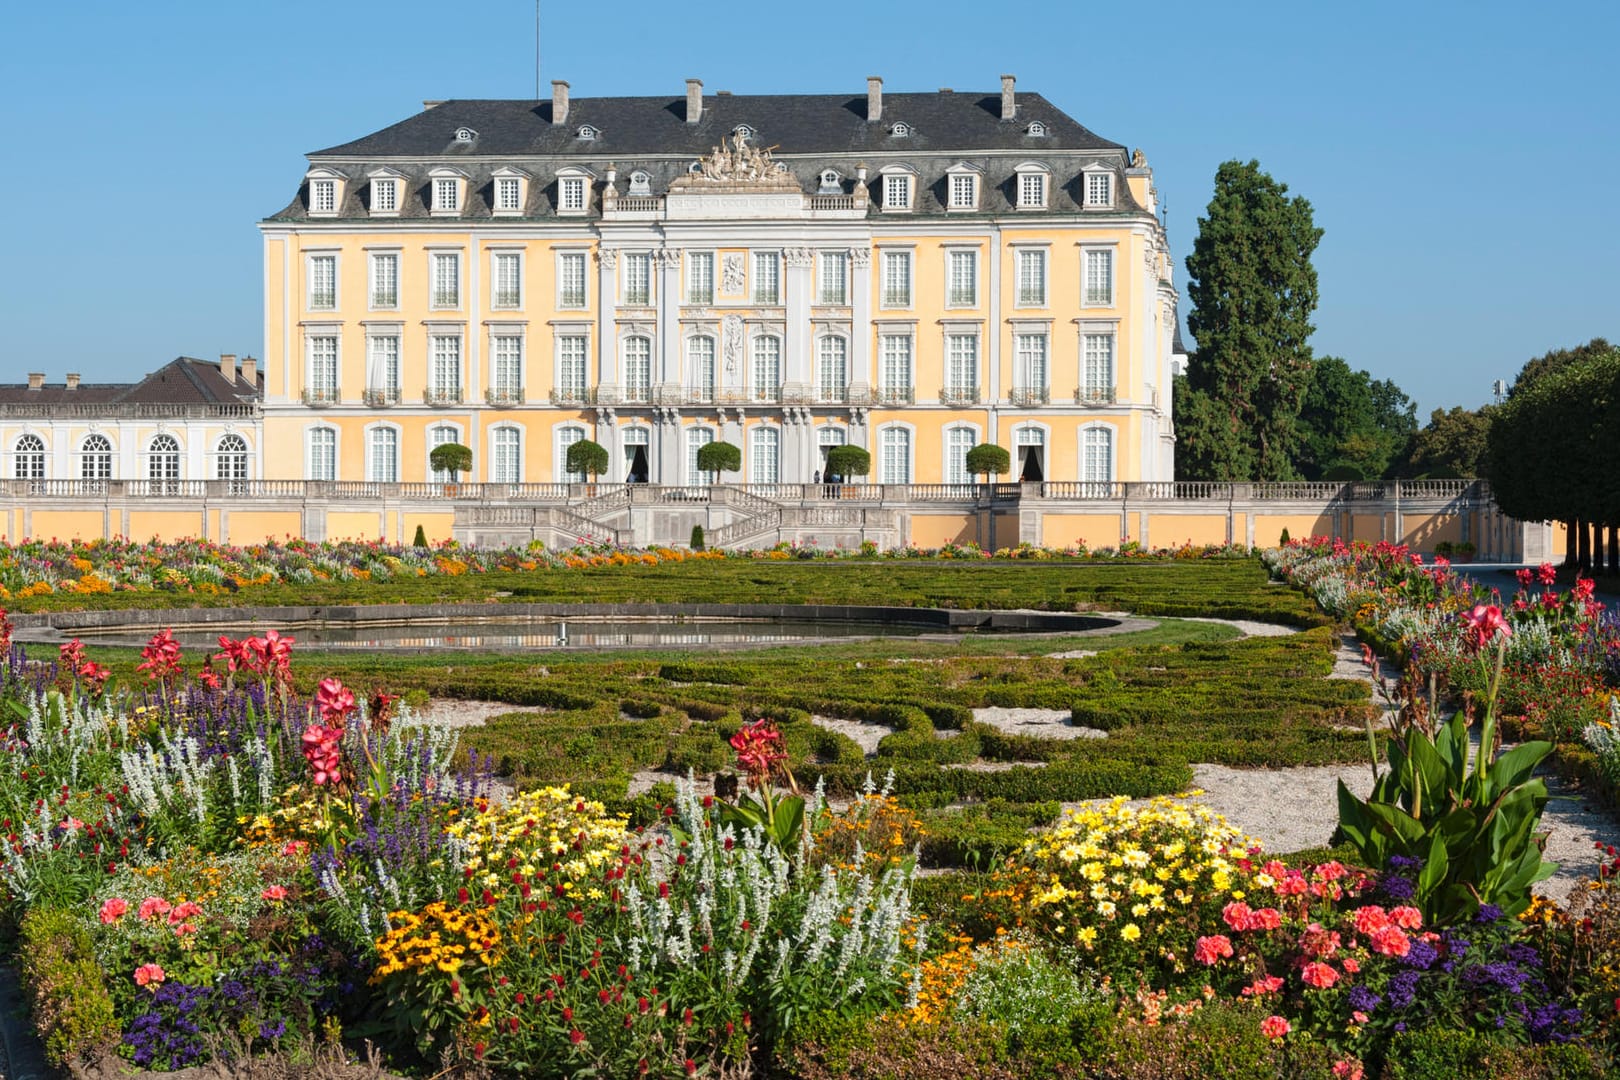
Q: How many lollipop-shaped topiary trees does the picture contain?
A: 5